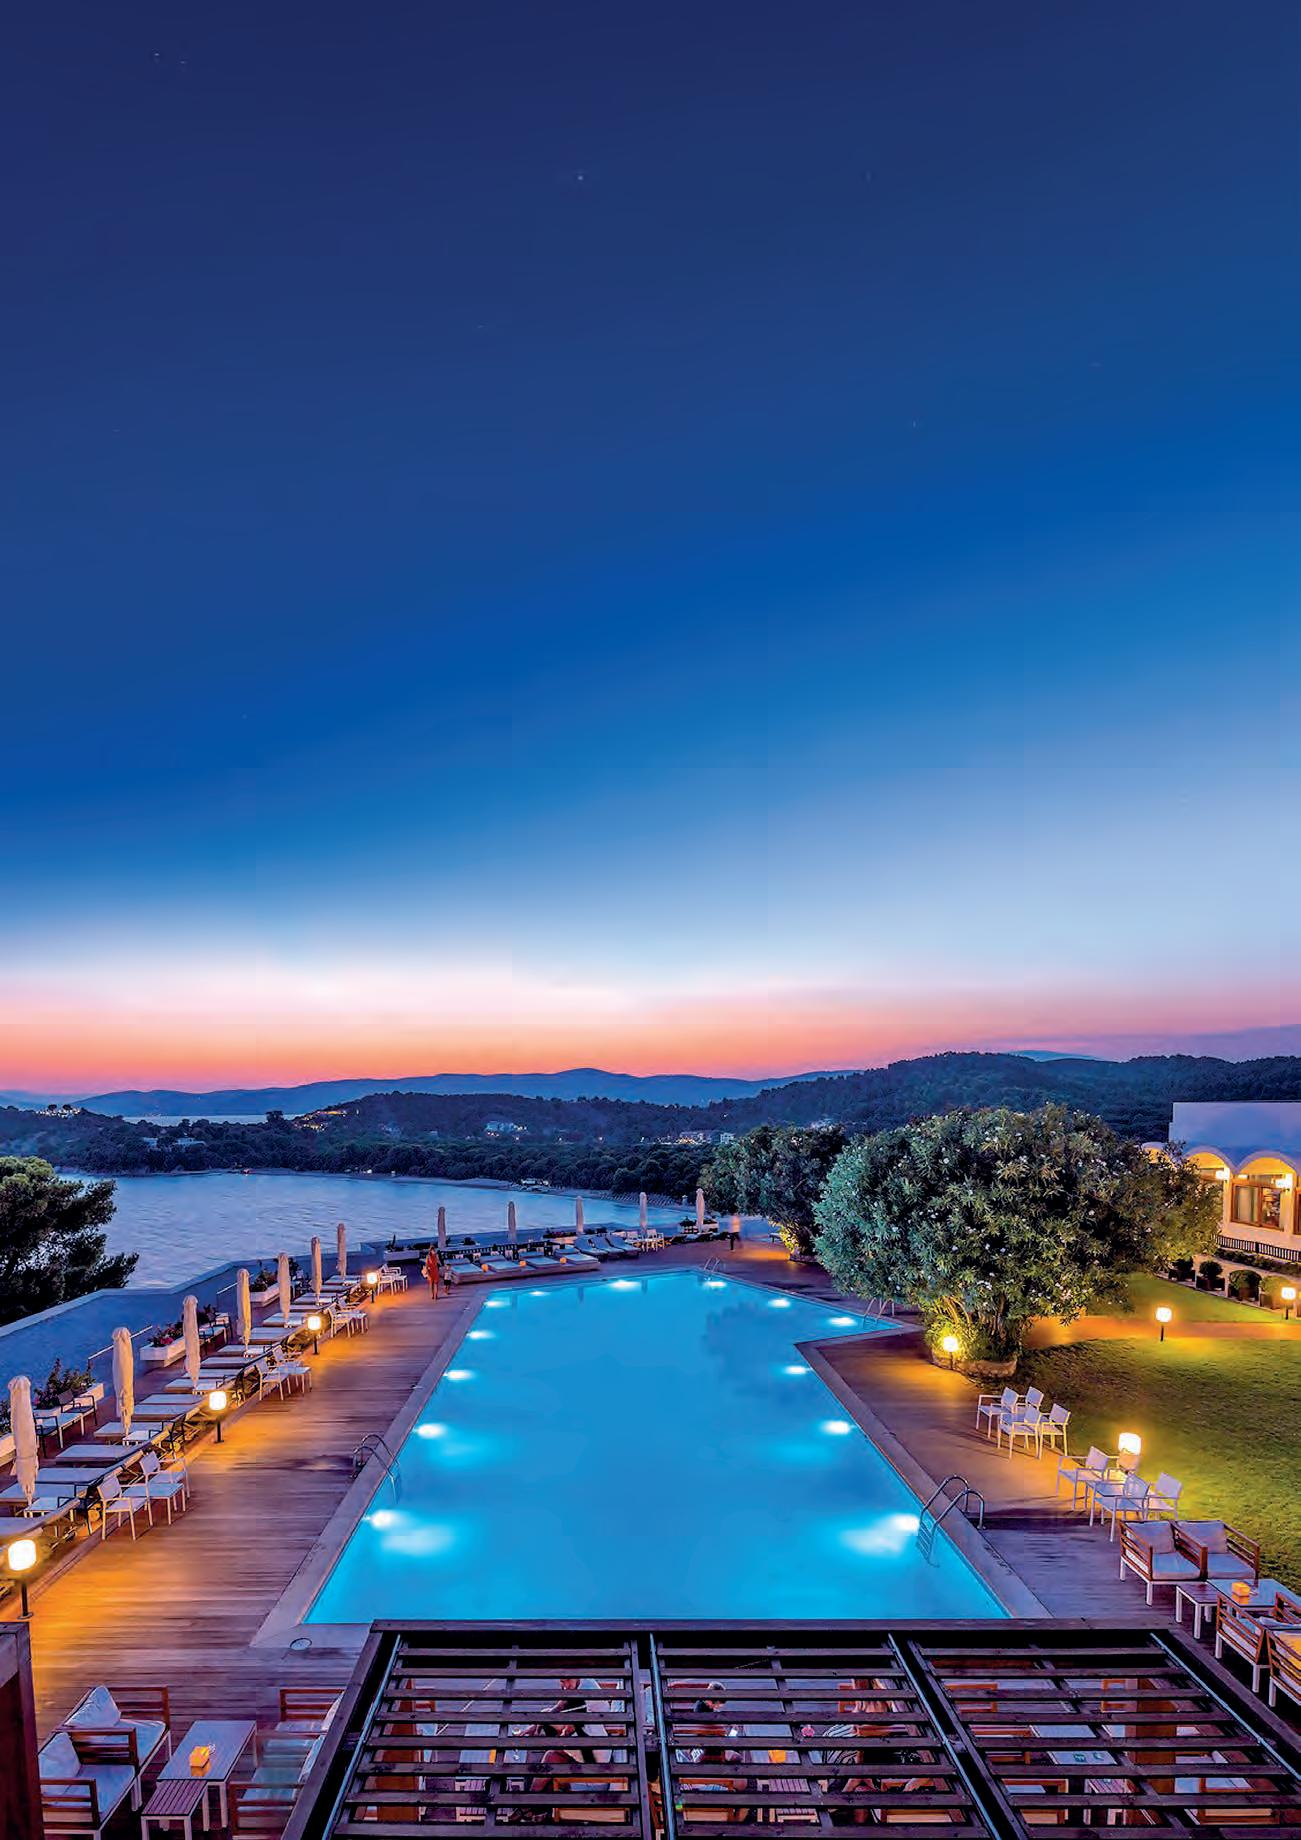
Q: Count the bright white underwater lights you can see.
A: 13